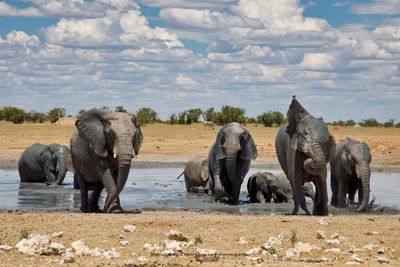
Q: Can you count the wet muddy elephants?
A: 7